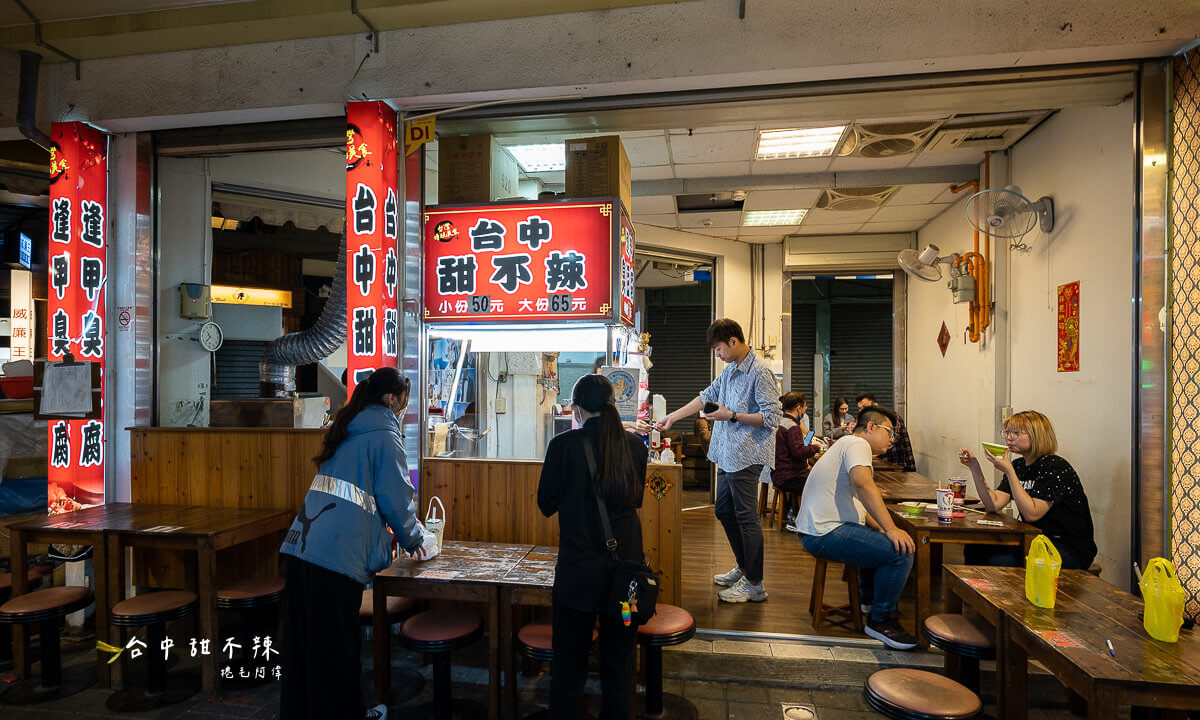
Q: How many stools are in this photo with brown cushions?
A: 10